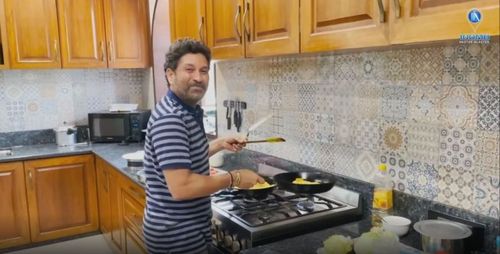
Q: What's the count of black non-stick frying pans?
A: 2